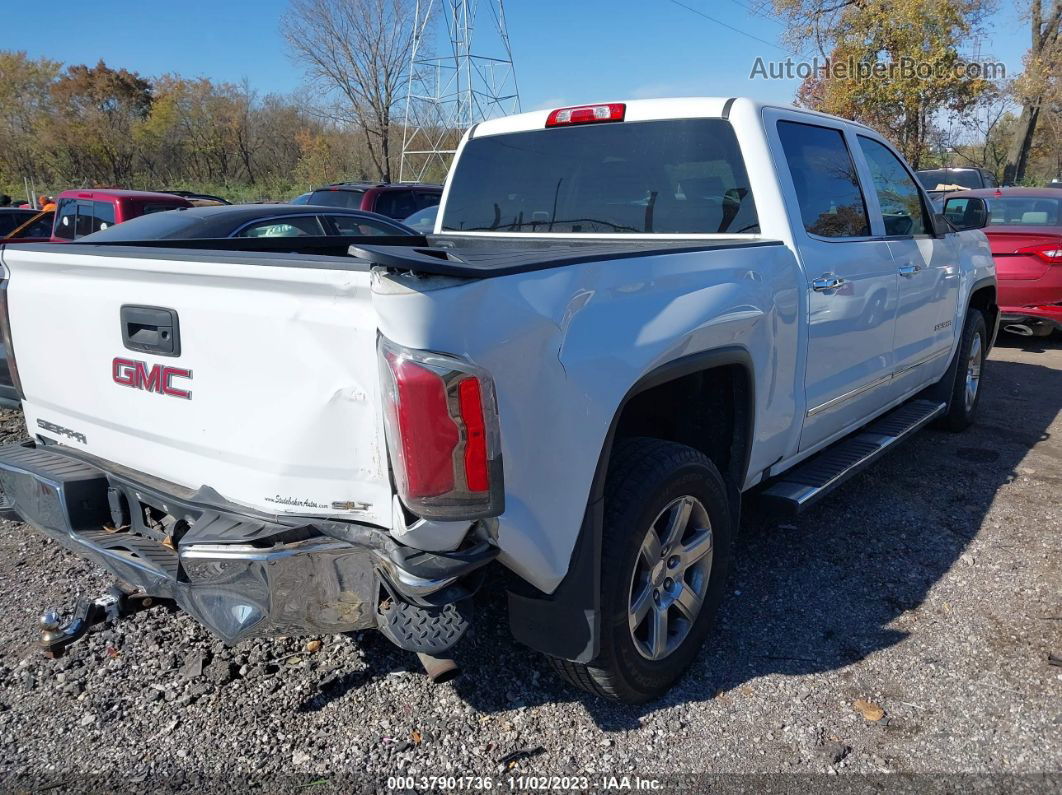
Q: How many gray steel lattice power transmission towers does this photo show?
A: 1